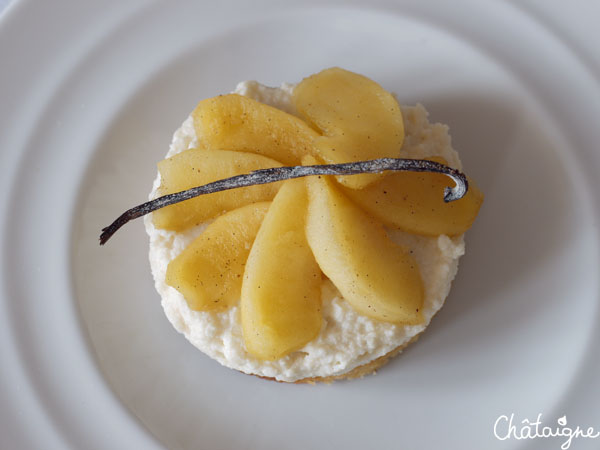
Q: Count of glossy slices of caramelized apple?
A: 7